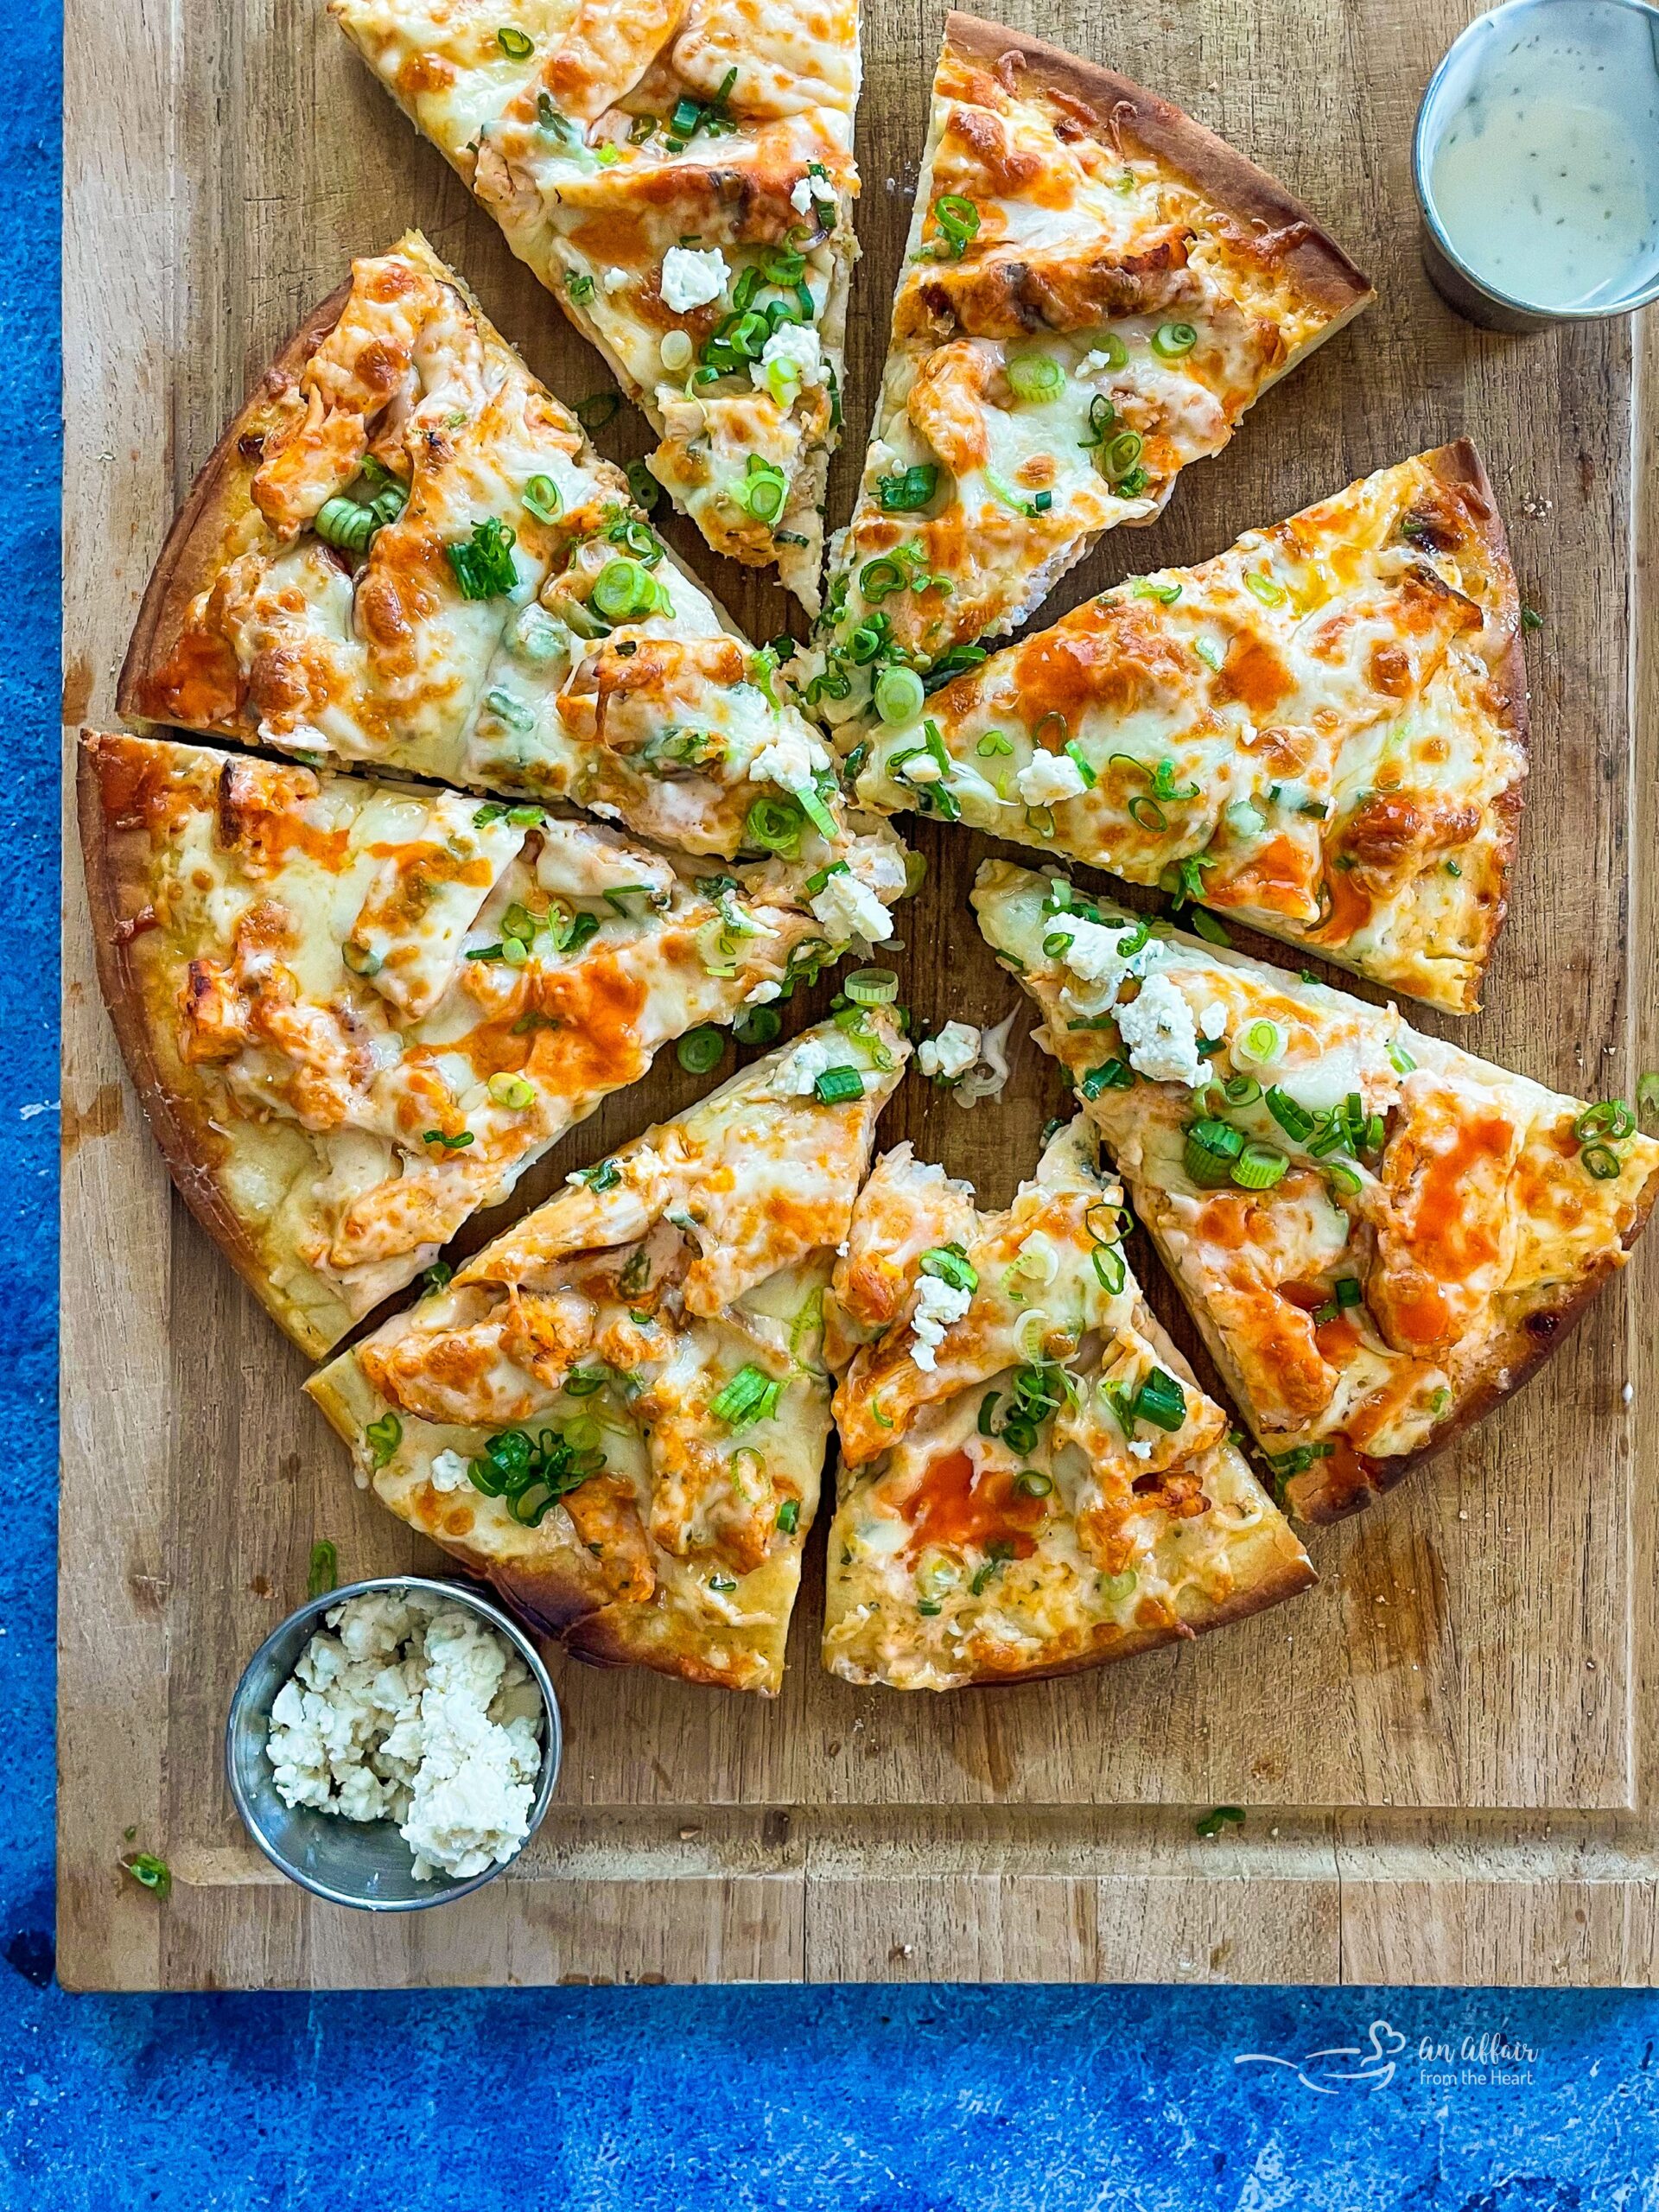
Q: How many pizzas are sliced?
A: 1